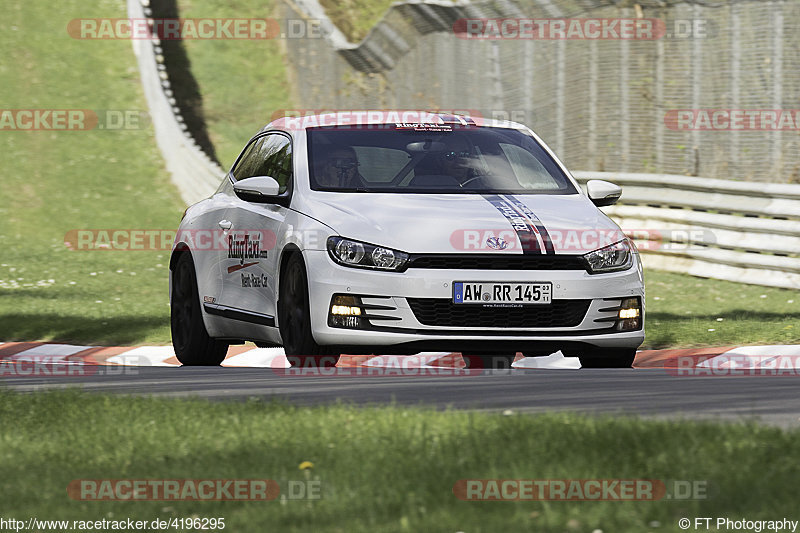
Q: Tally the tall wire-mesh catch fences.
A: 1